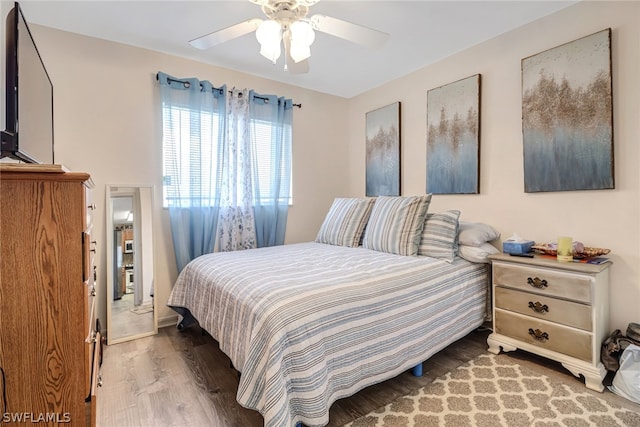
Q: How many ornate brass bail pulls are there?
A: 3